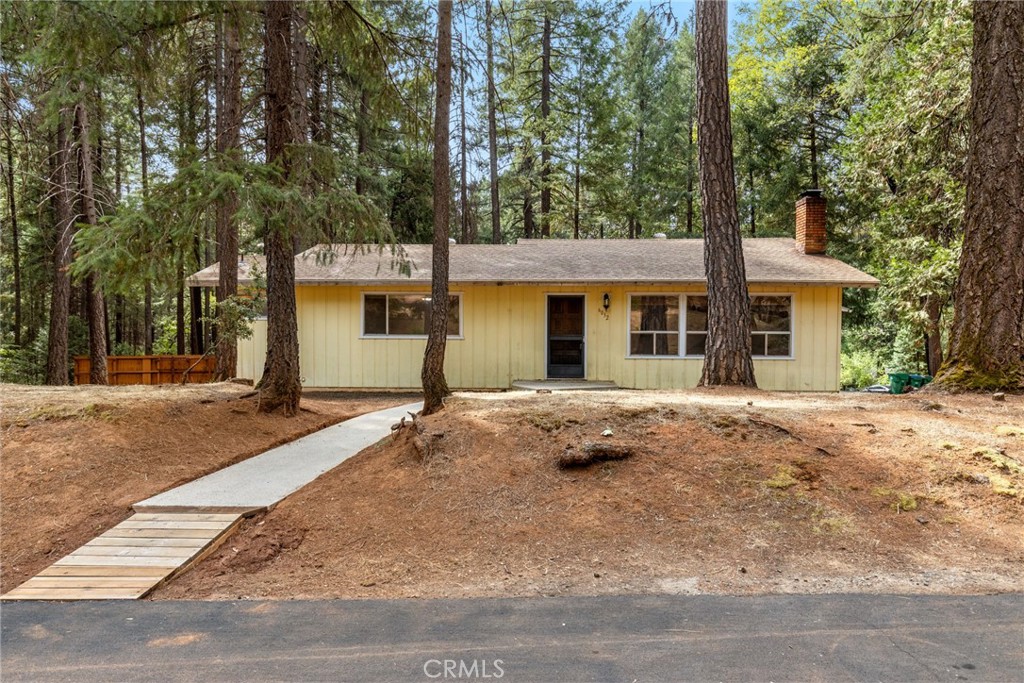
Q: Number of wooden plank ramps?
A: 1